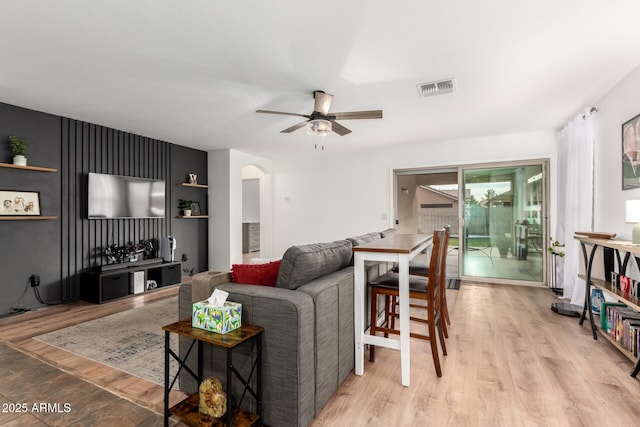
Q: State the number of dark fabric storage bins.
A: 2